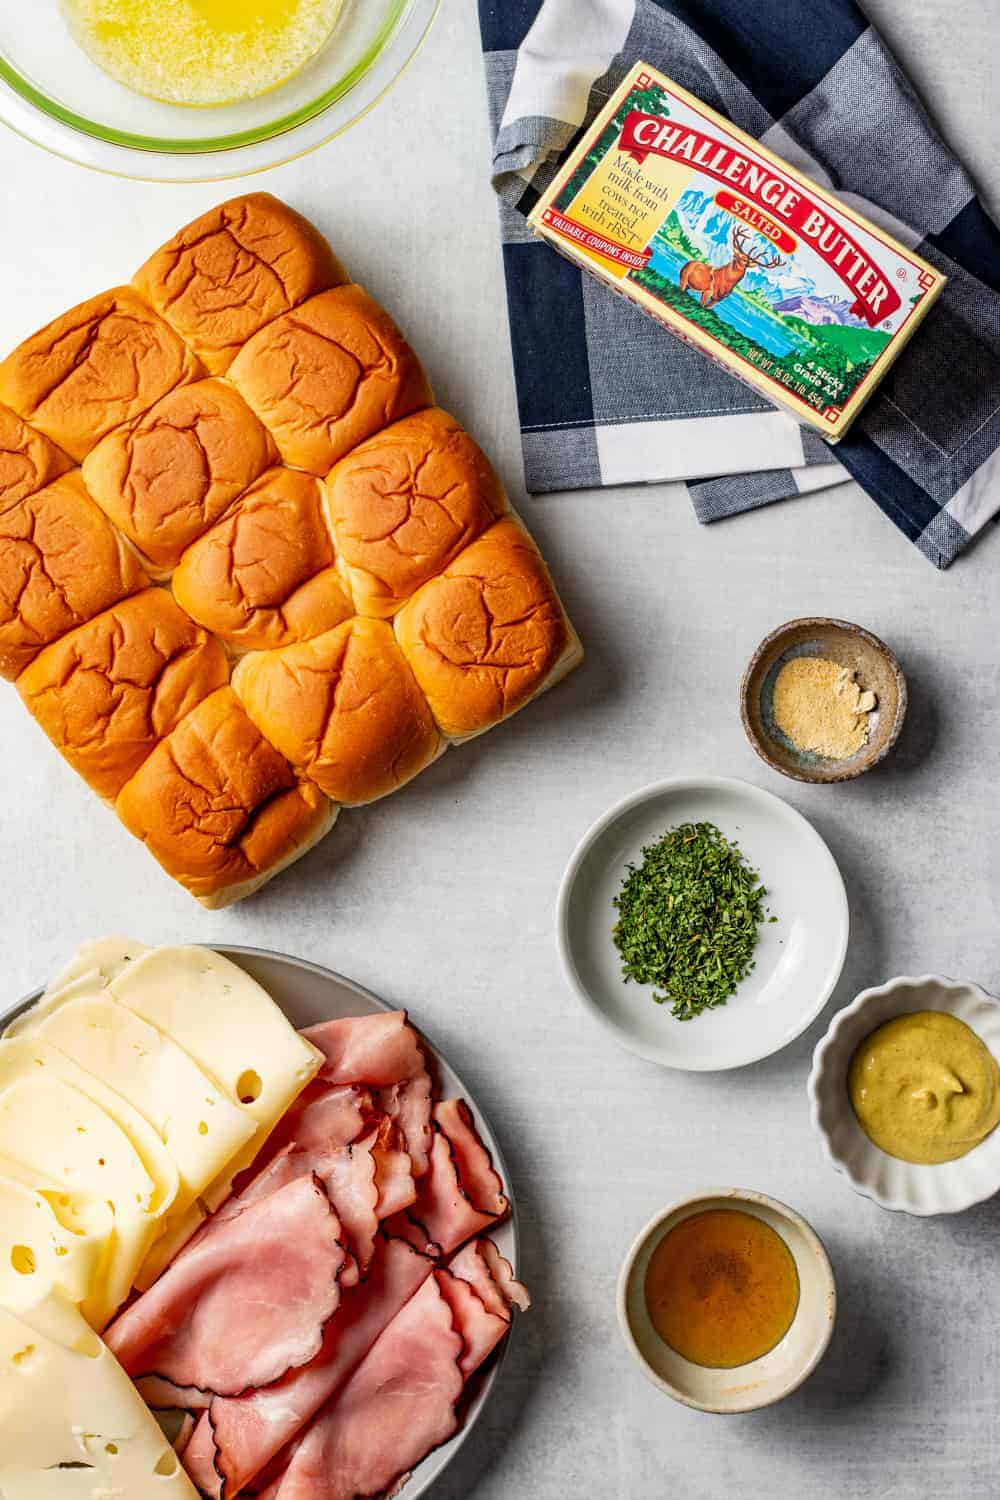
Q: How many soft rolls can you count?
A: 12